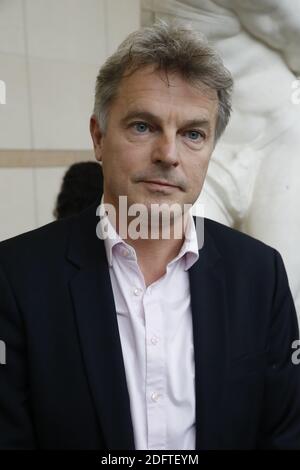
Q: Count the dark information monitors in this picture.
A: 0